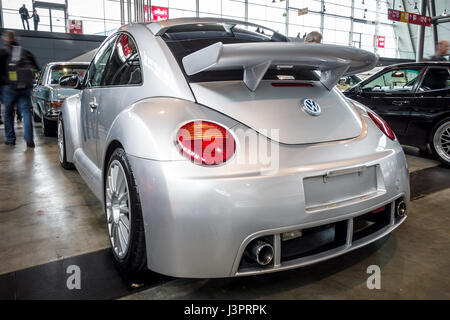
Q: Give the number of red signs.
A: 4